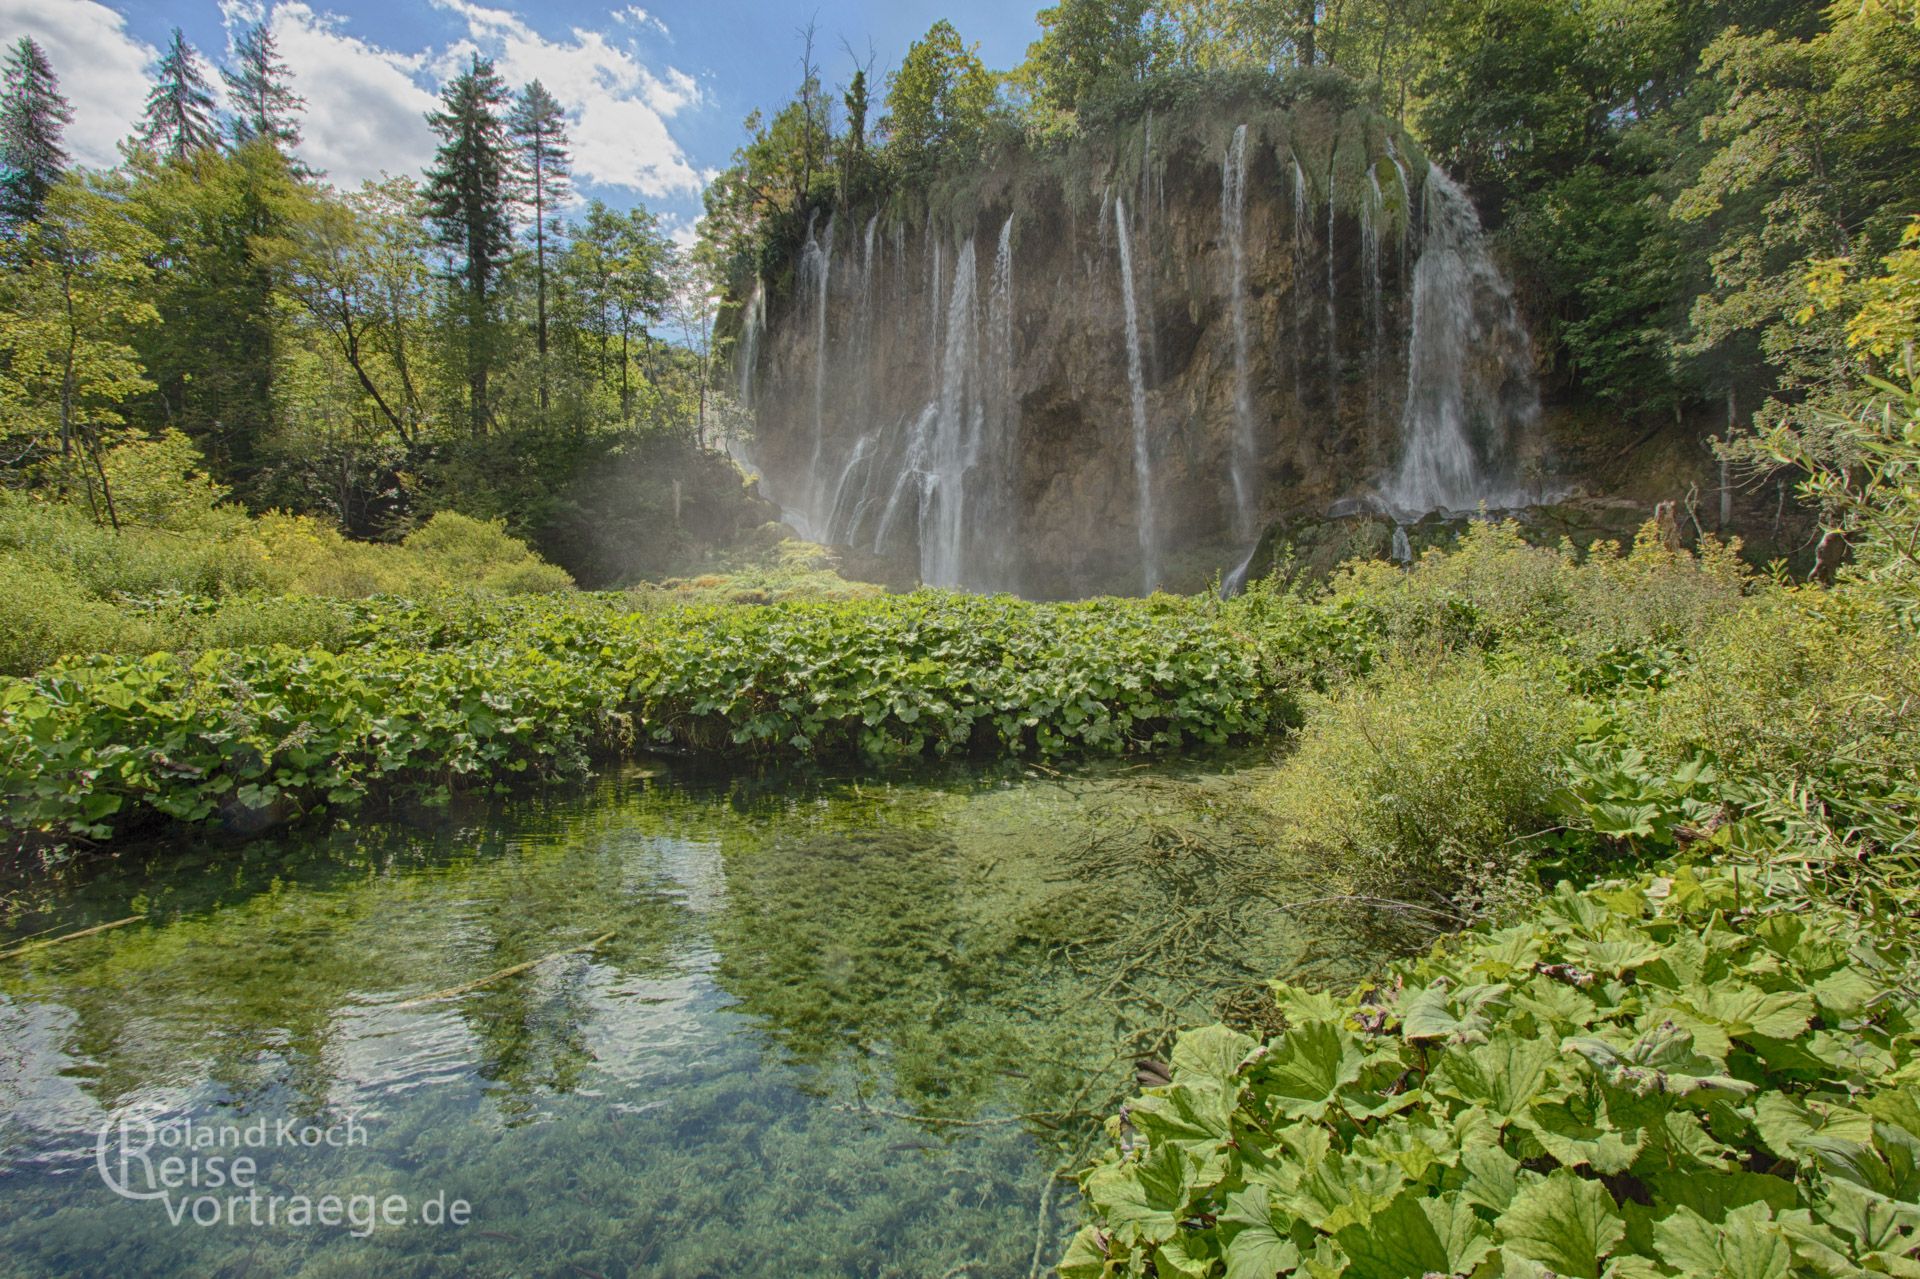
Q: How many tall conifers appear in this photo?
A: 5